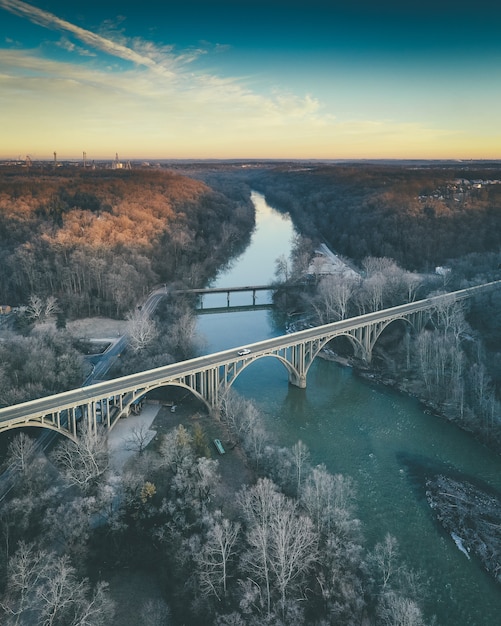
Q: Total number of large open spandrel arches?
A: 5